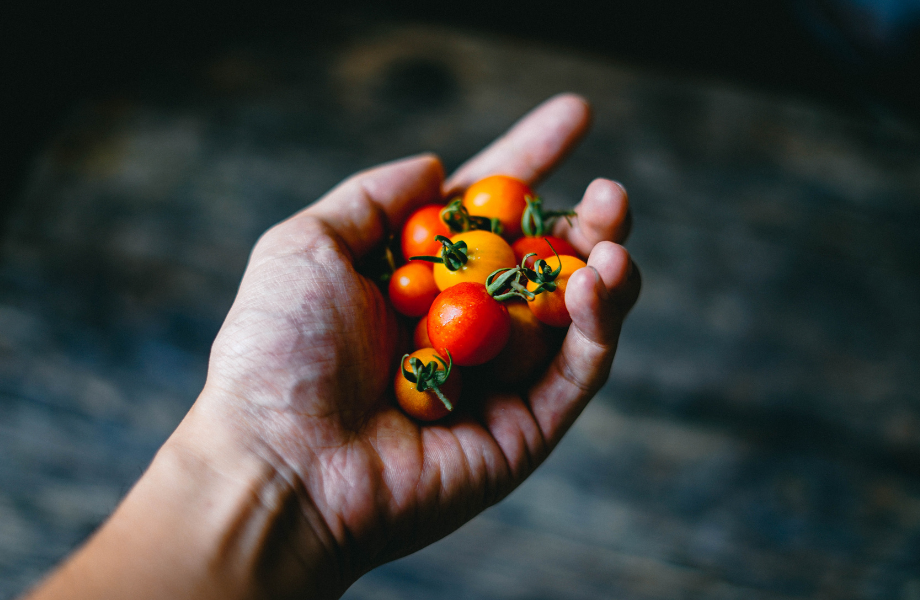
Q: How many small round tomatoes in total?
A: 10